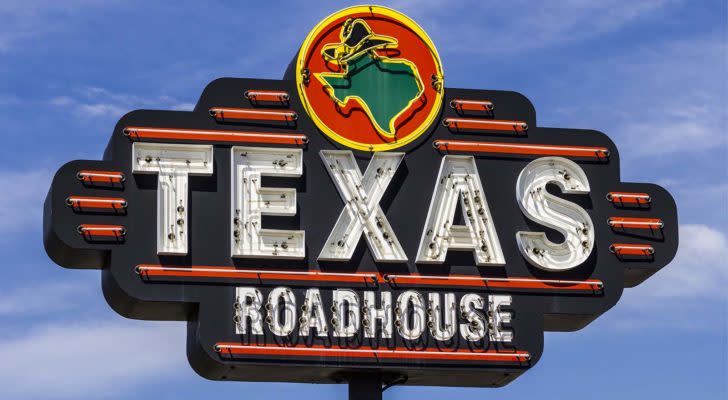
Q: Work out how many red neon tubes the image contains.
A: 15